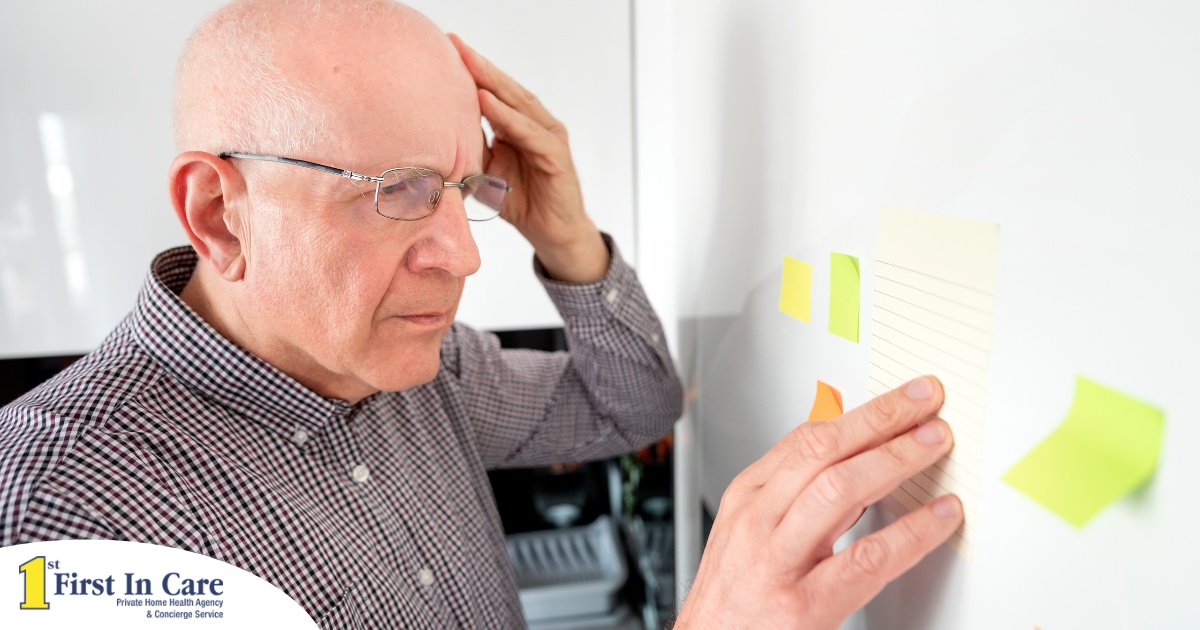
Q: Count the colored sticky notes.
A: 4